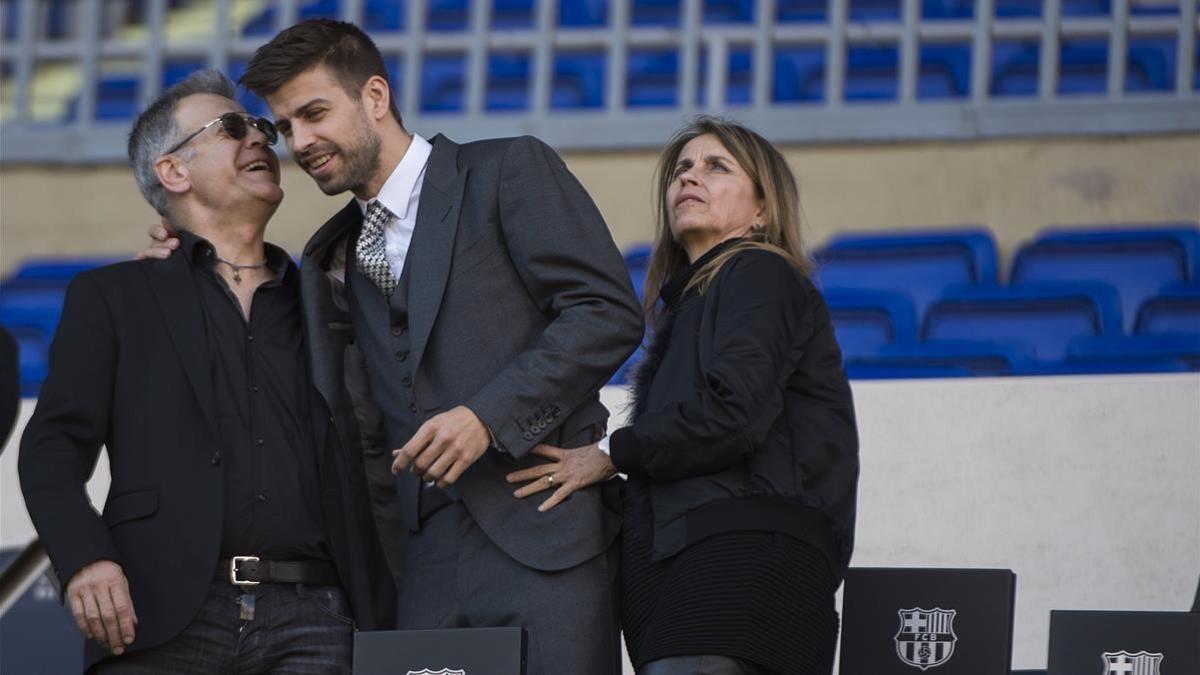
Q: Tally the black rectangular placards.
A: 3